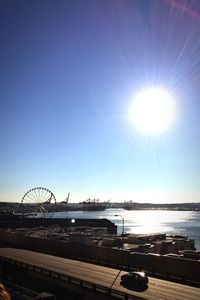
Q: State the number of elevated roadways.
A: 1